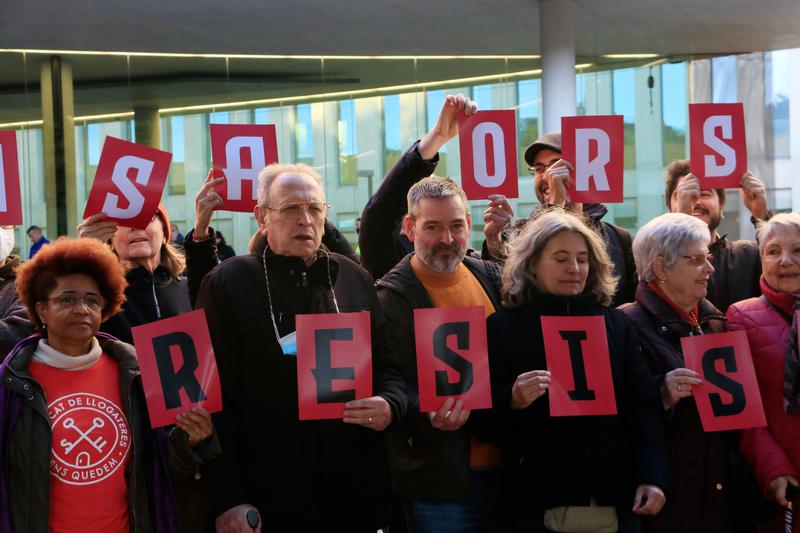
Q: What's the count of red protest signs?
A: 11